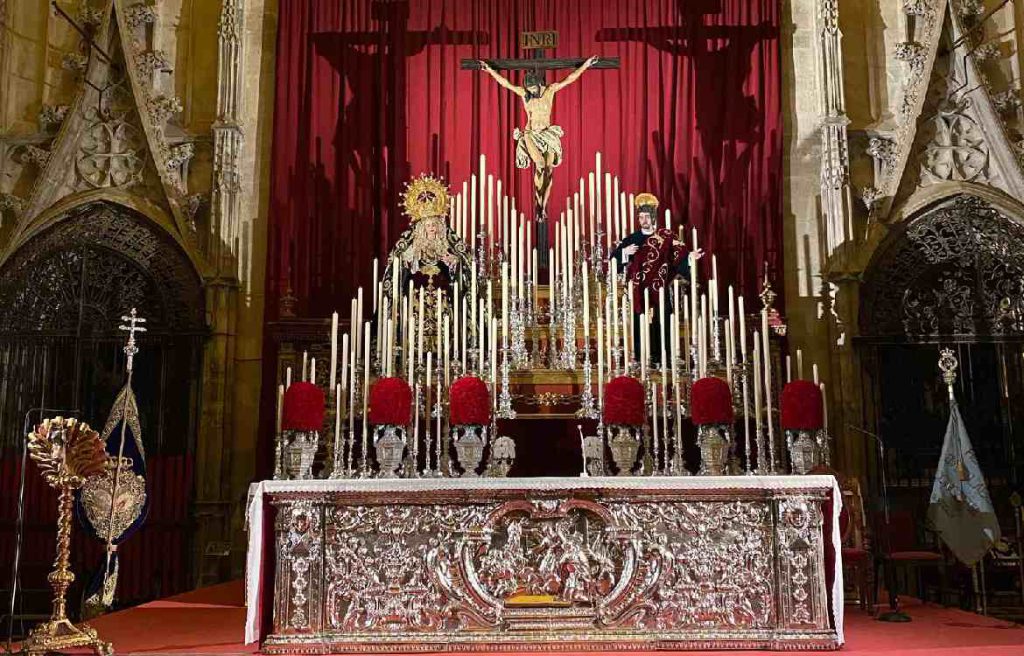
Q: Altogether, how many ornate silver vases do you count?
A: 6